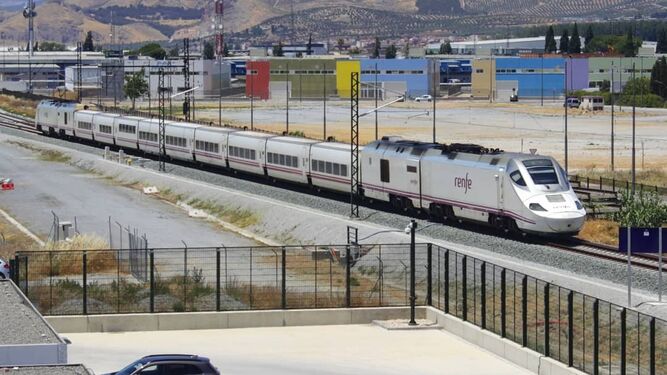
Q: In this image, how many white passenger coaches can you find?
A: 9